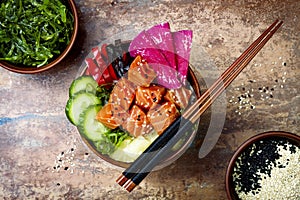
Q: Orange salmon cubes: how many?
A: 7